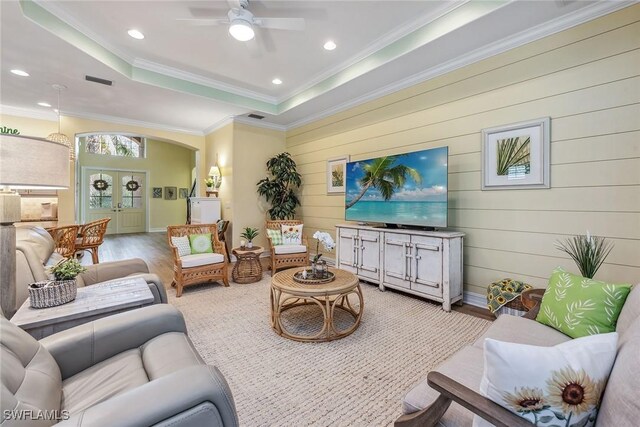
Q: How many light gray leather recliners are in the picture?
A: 2